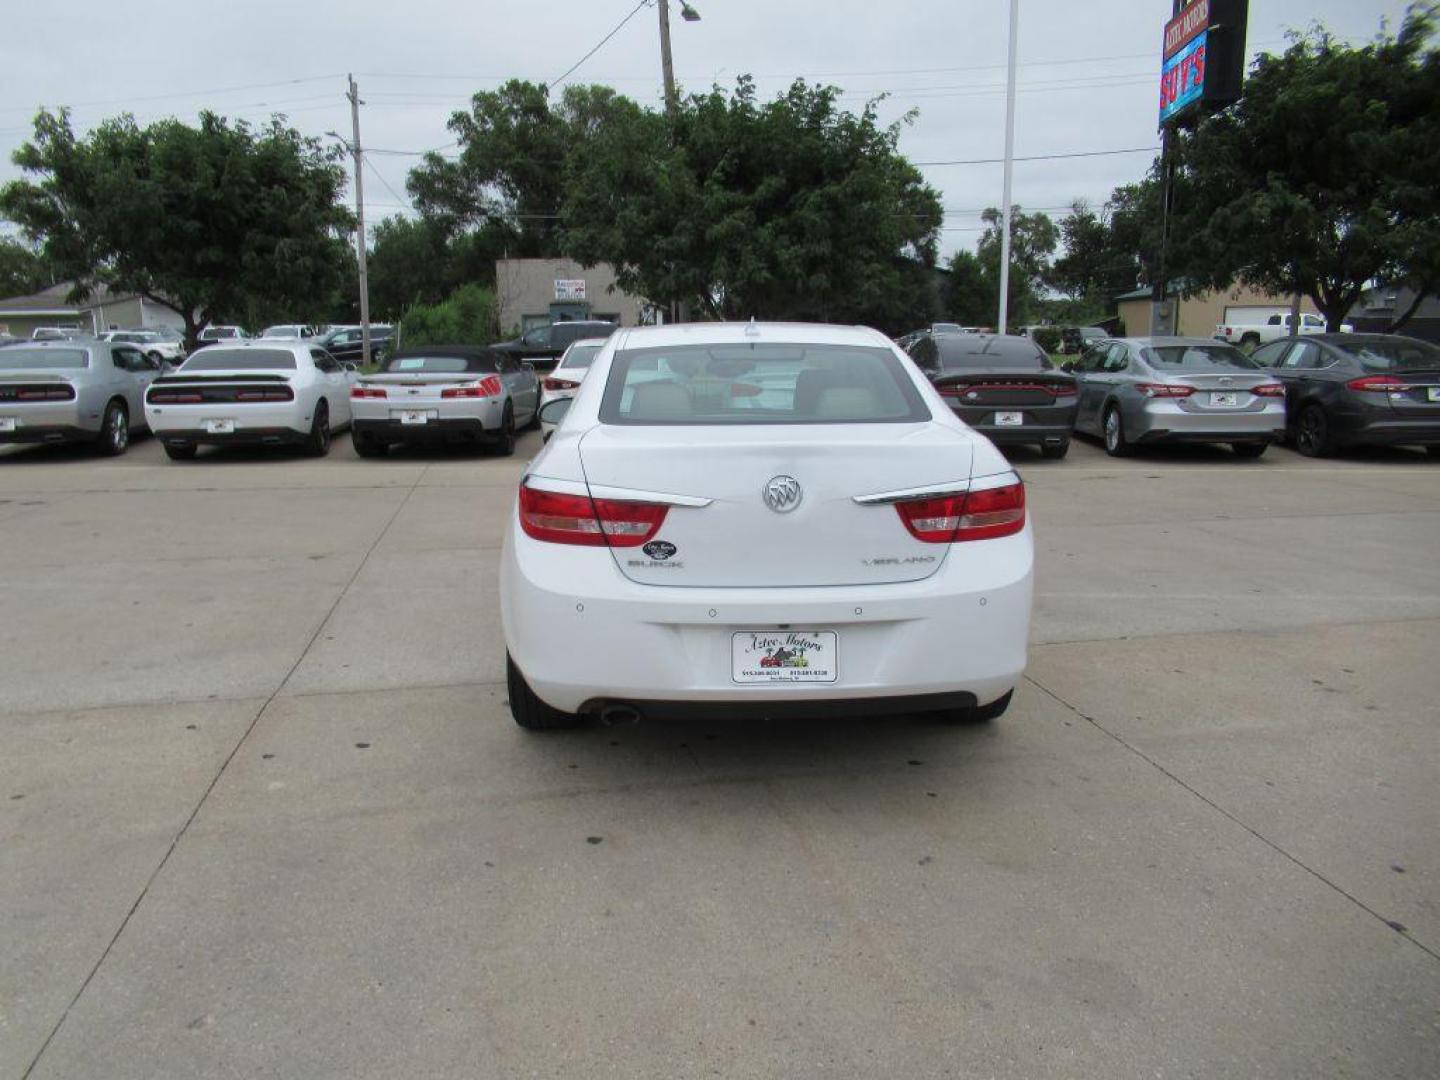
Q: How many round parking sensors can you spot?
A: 4